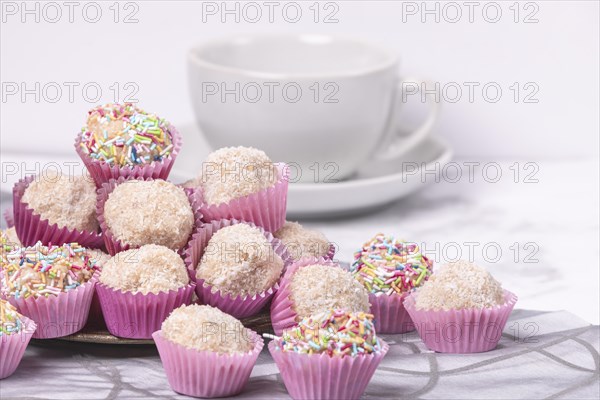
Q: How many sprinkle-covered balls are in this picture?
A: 5